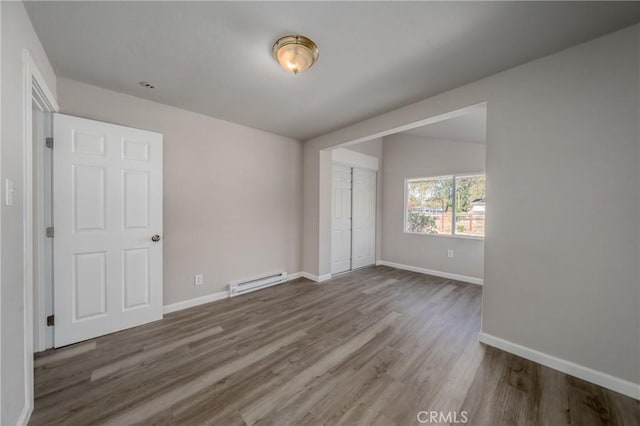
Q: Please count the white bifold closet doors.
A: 2